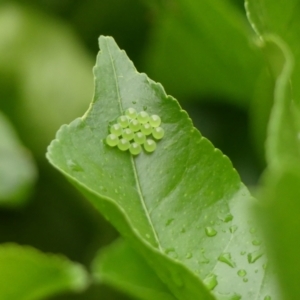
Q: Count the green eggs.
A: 14